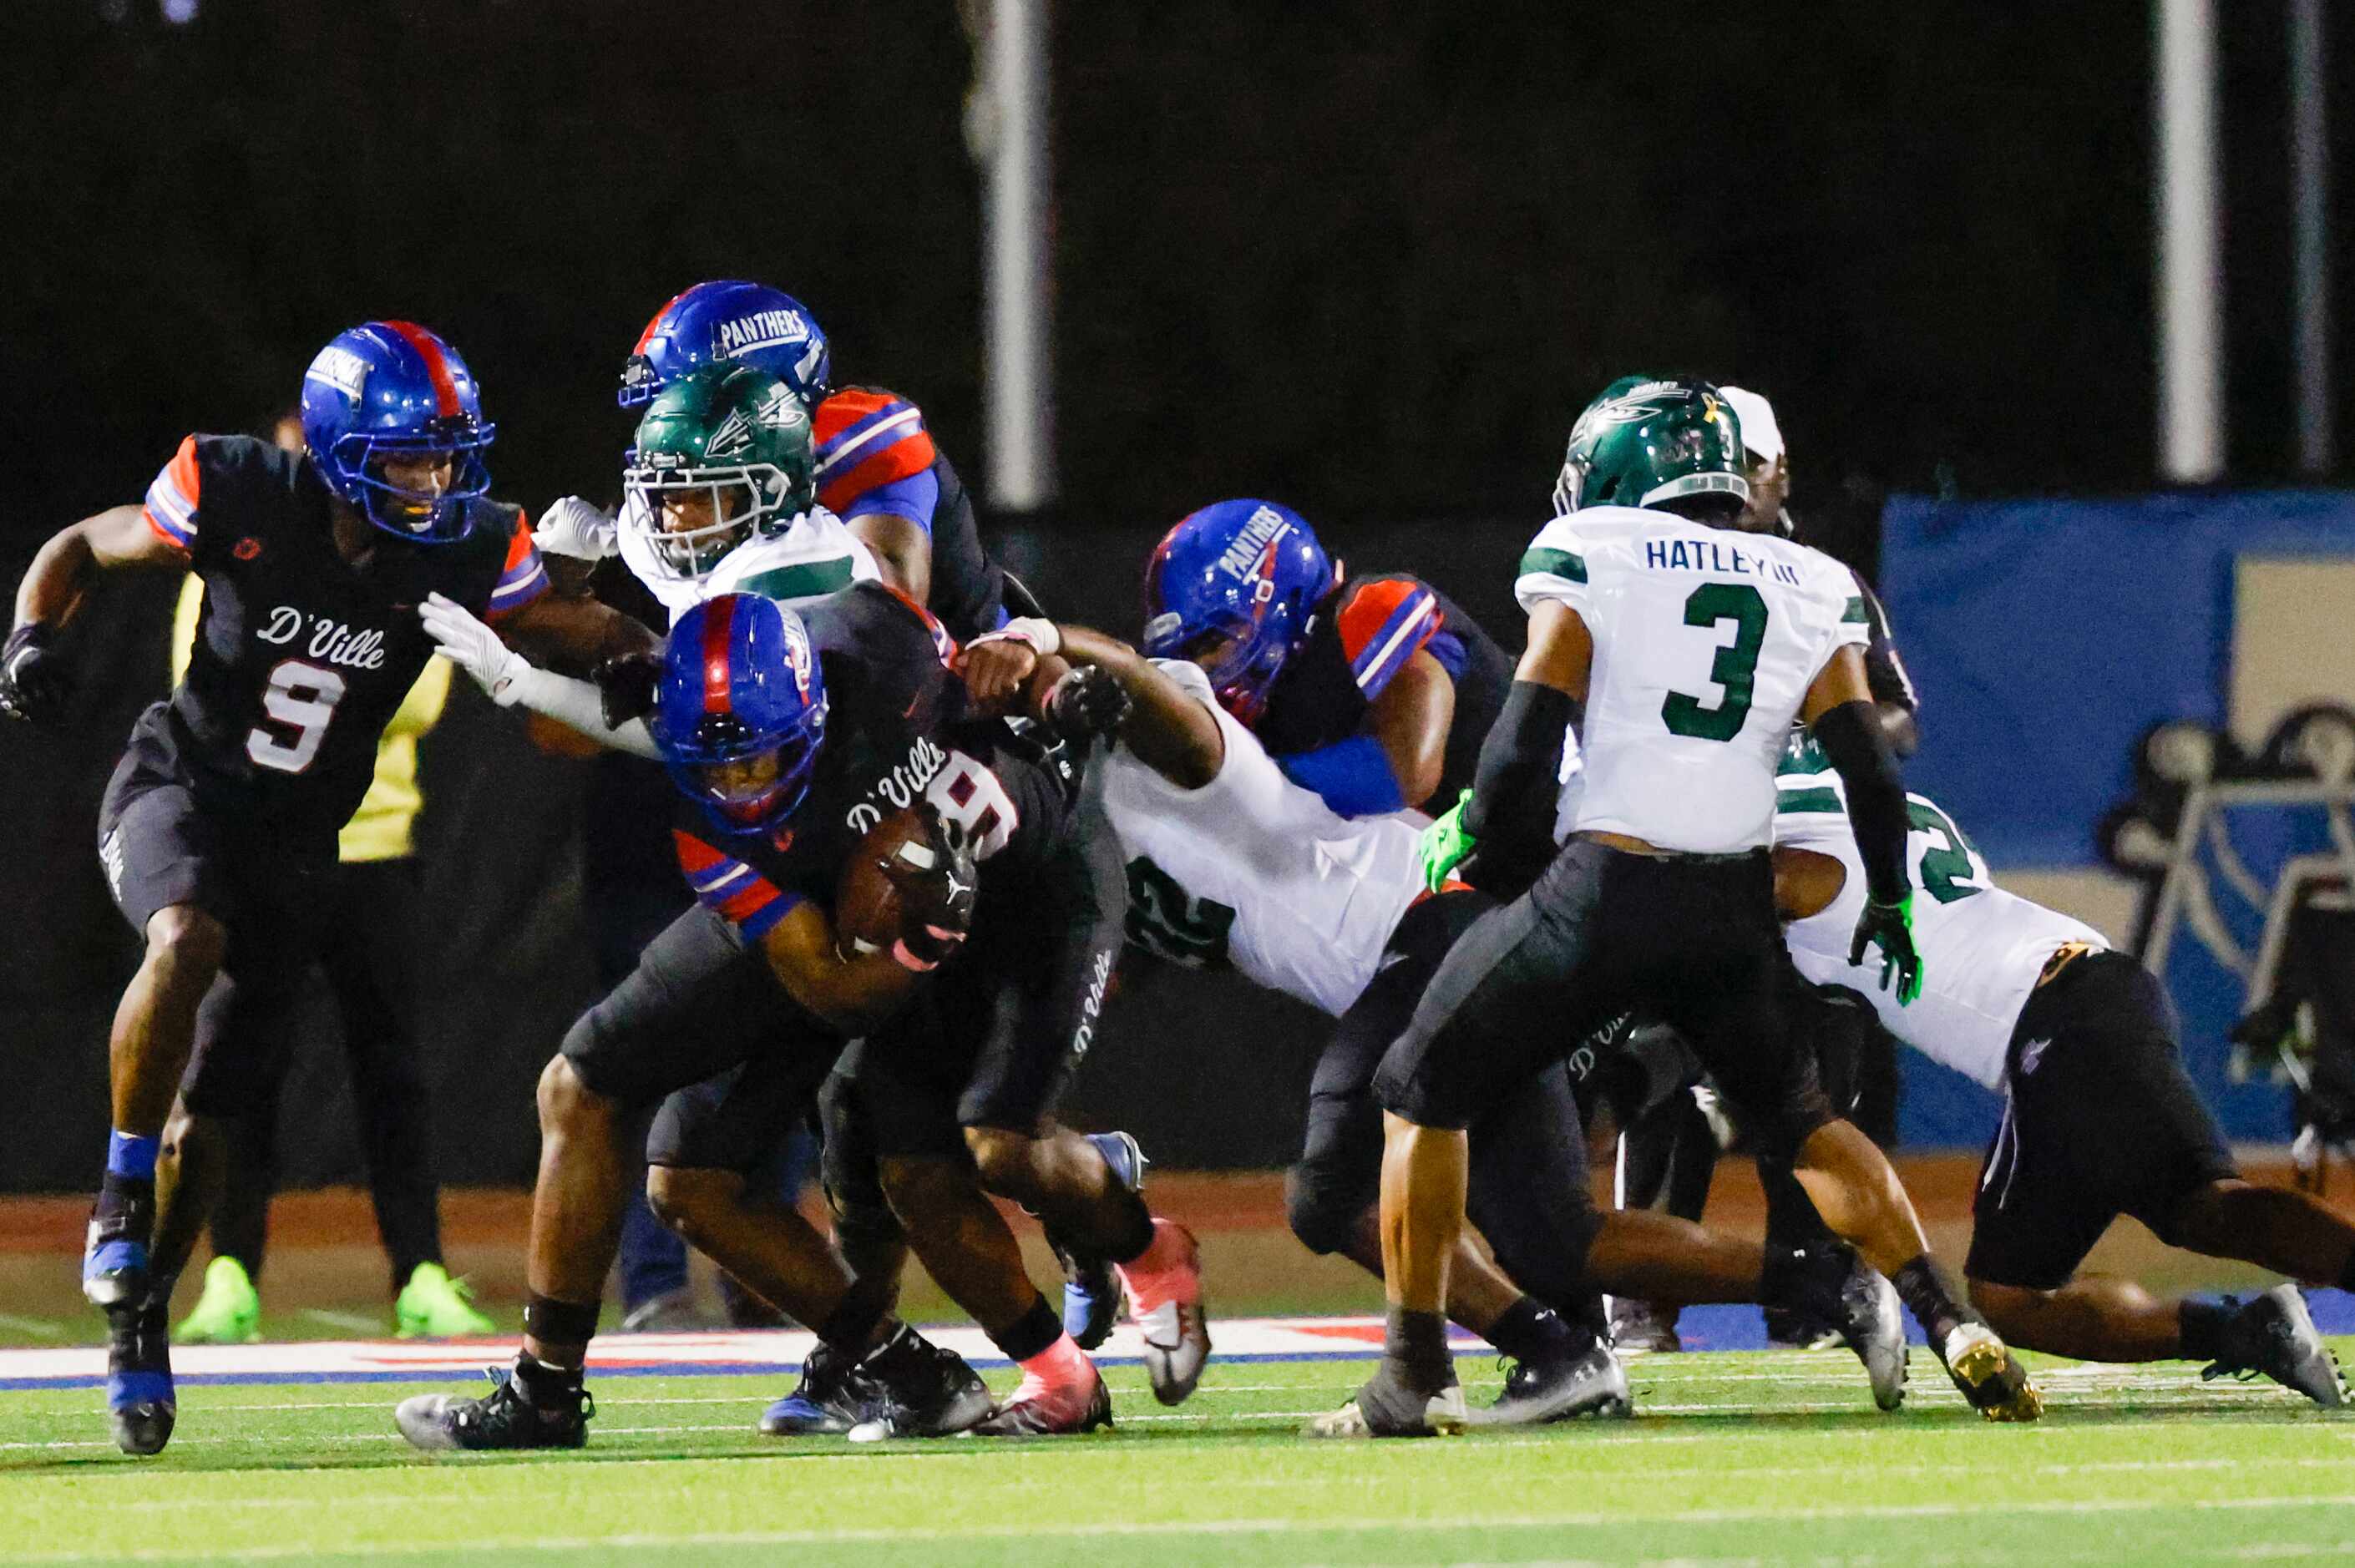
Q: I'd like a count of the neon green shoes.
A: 2